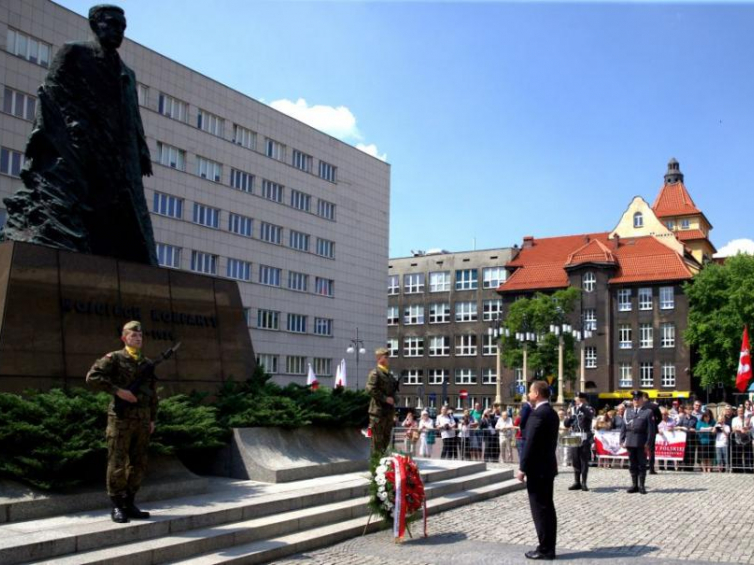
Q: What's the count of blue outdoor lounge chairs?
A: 0